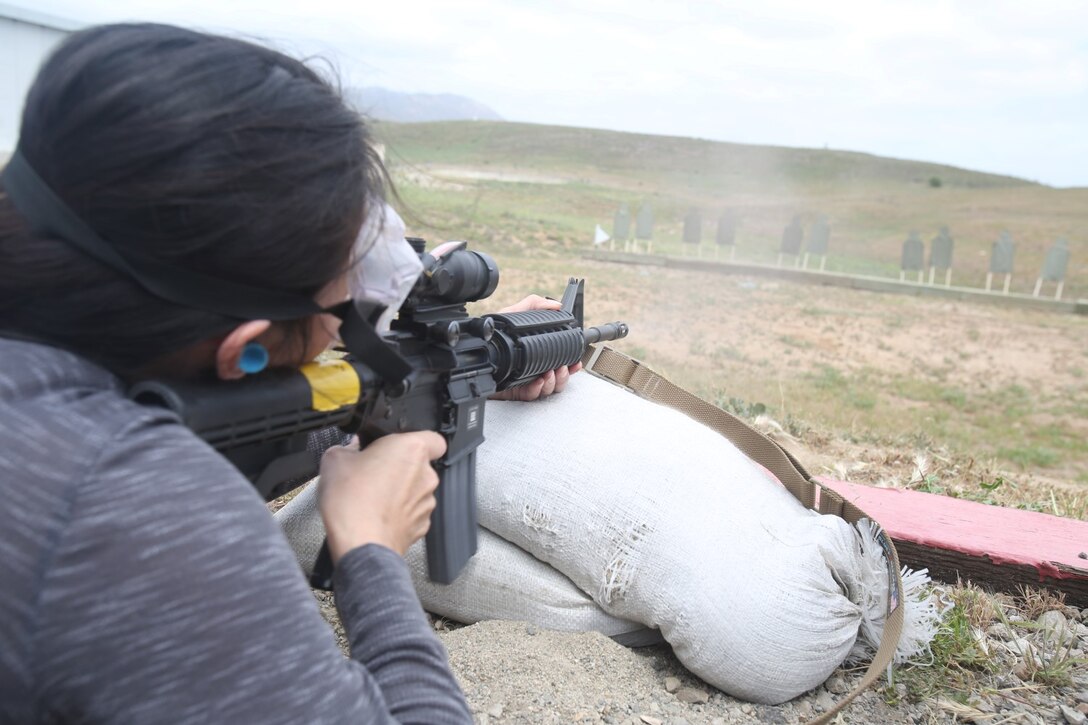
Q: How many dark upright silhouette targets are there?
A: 10